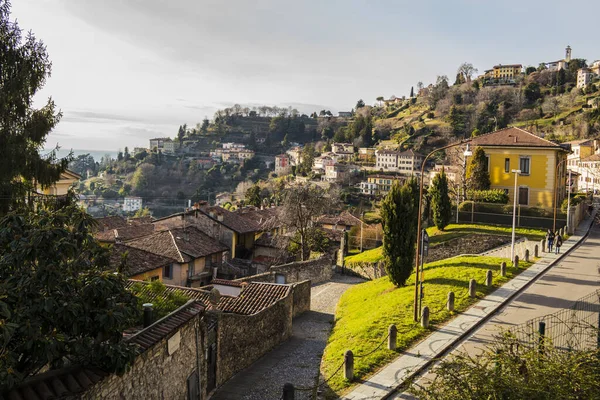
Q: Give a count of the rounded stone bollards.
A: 14